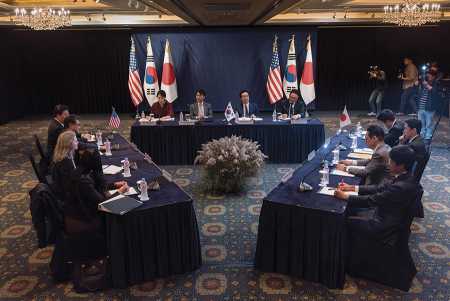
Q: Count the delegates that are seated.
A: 12